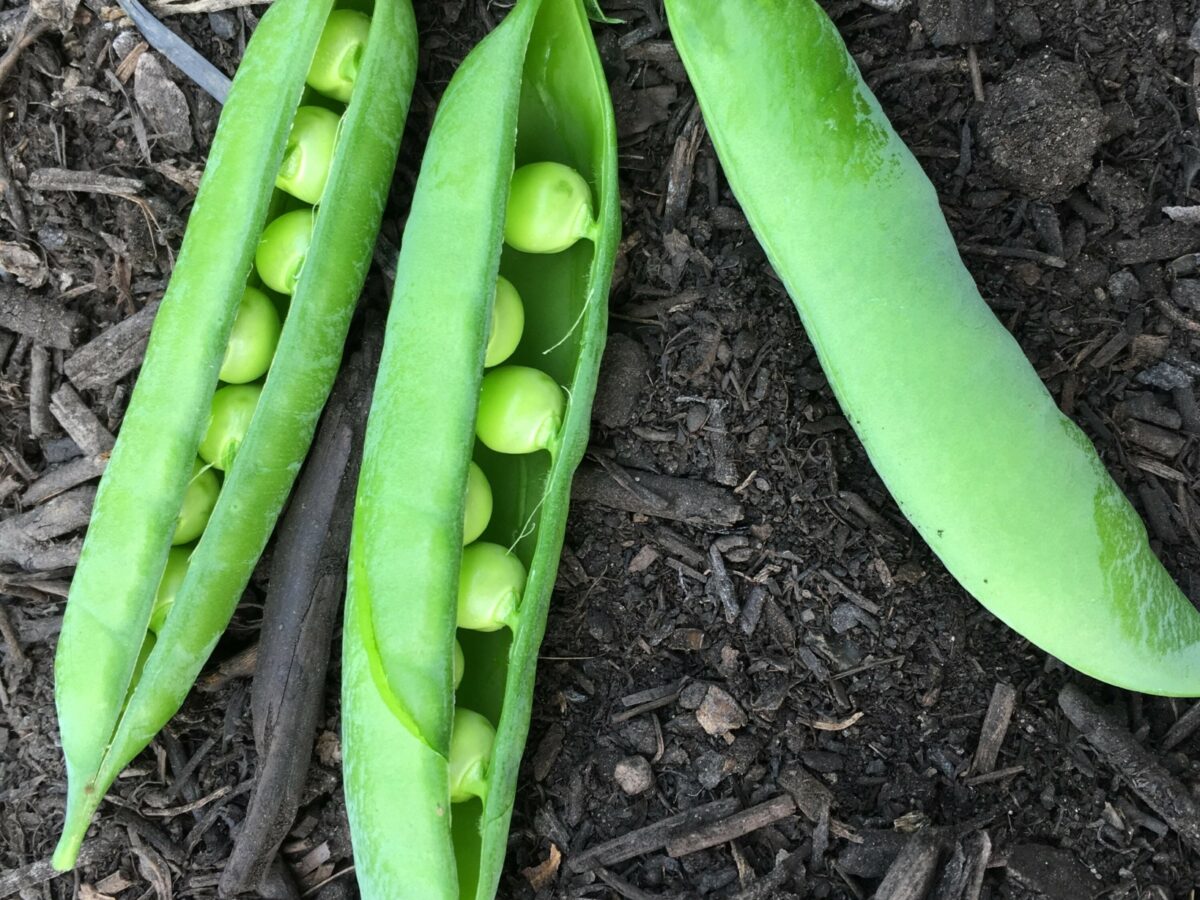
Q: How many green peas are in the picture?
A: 14